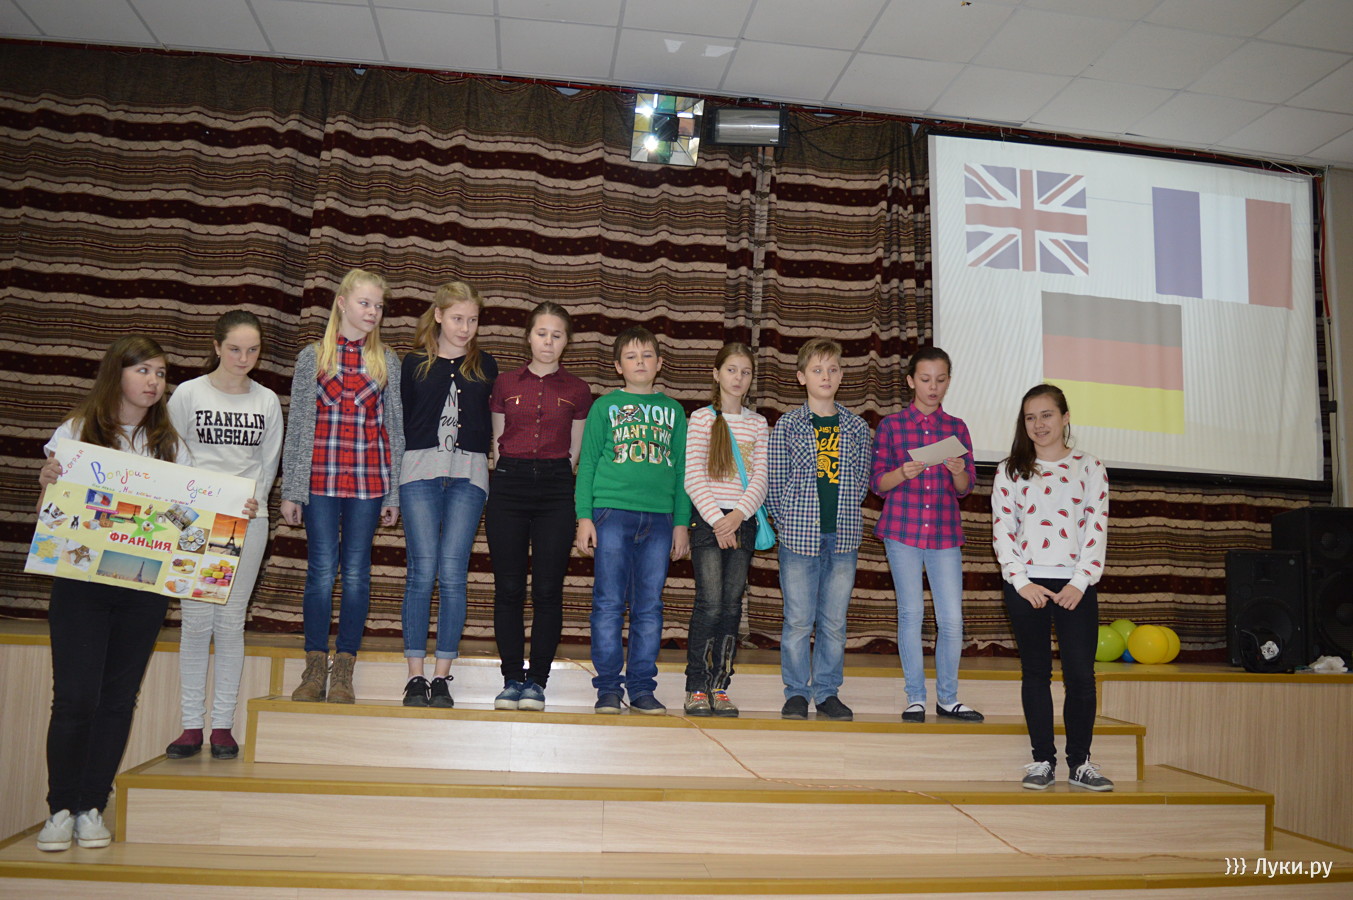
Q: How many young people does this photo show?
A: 10